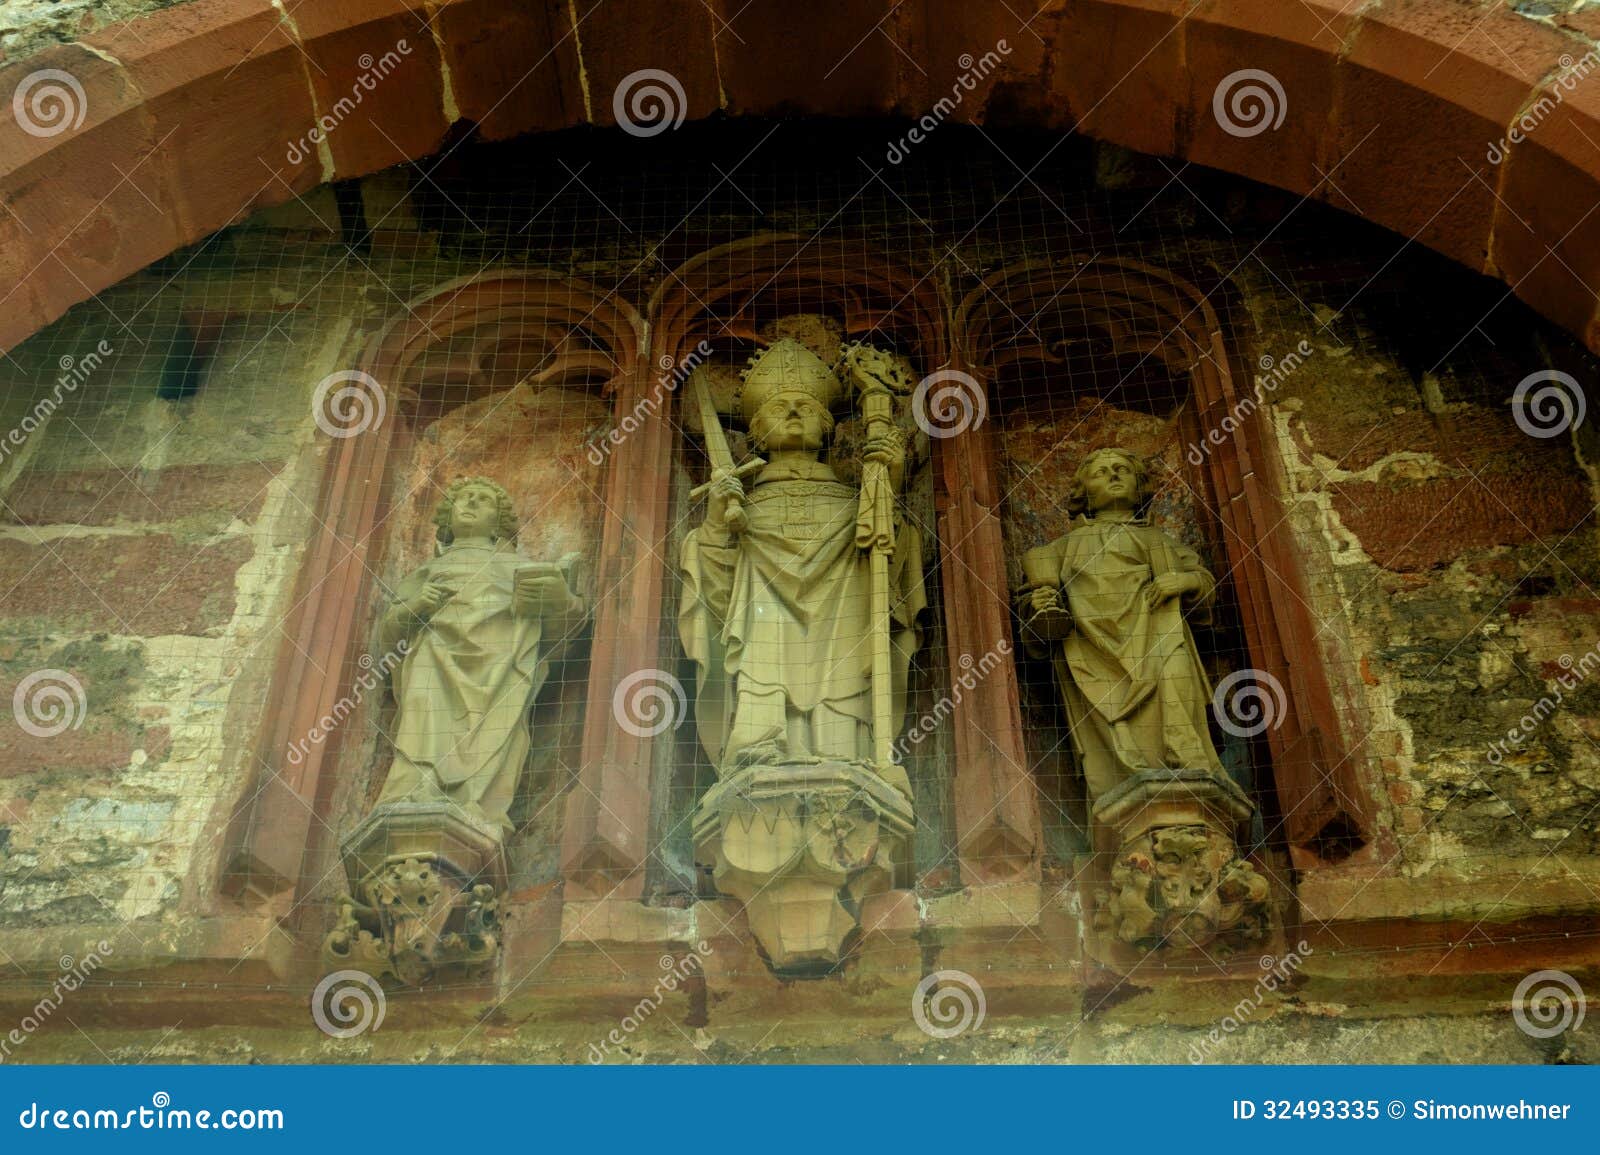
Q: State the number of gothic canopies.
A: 3